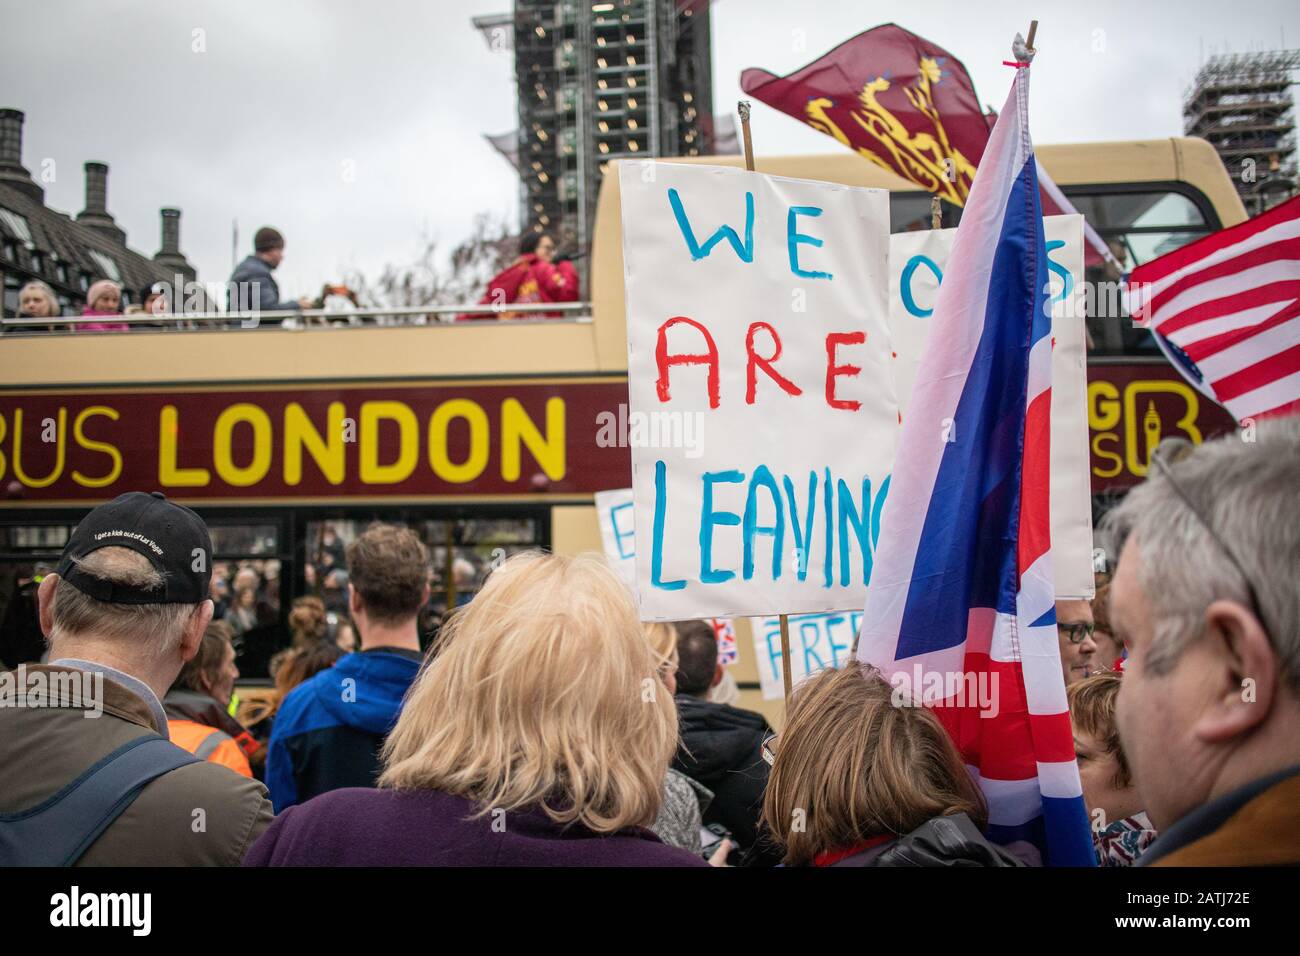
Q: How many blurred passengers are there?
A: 5